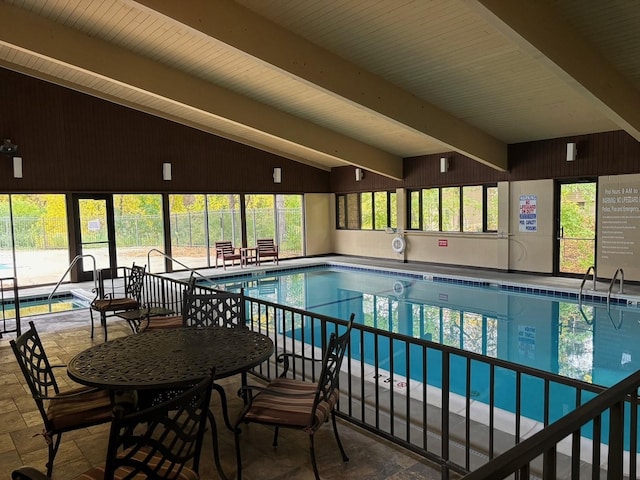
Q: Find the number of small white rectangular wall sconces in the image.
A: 6